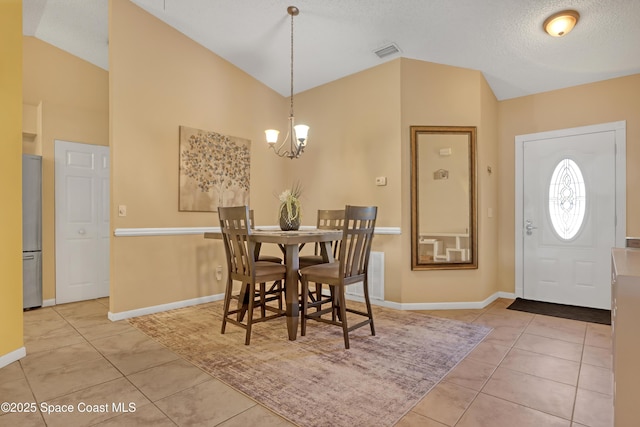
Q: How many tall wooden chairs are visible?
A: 4